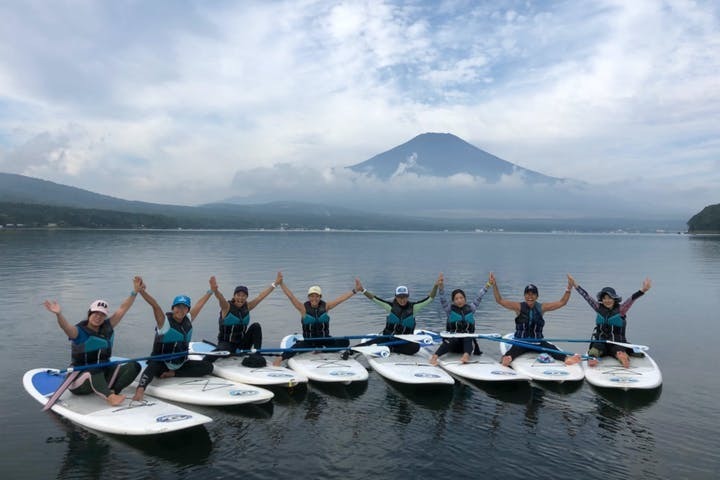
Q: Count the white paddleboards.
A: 8